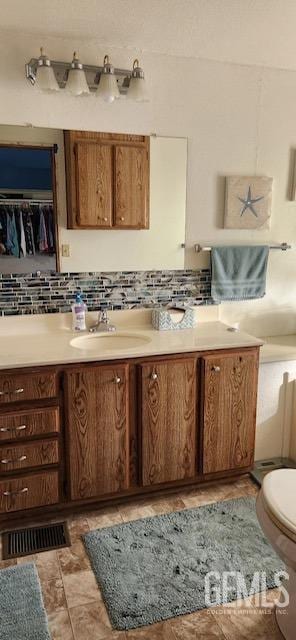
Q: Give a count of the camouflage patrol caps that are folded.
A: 0